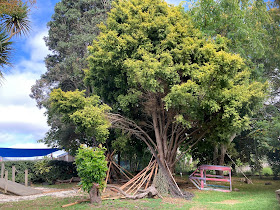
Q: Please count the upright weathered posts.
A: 4